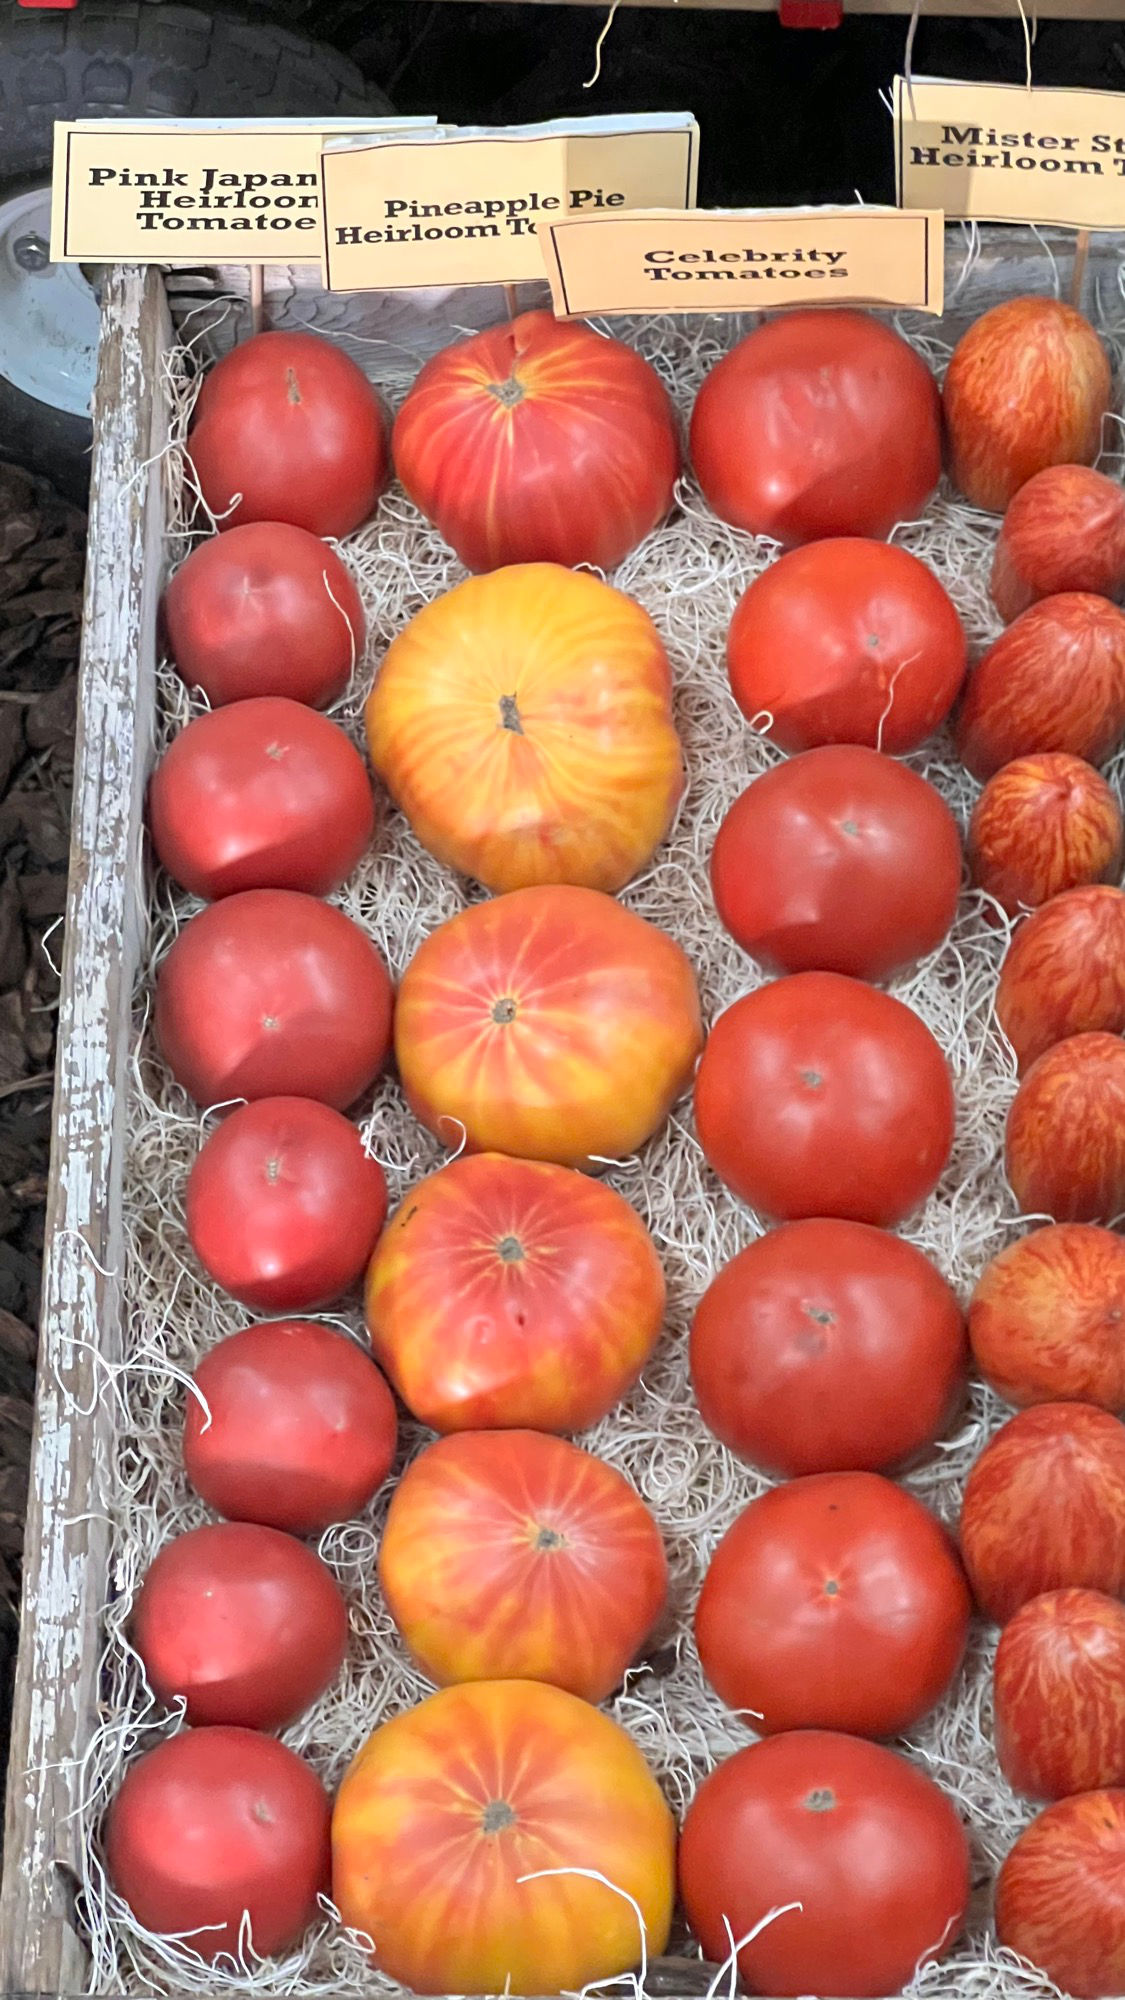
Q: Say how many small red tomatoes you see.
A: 8